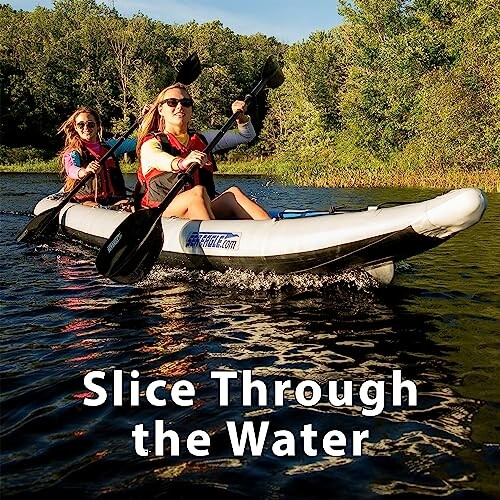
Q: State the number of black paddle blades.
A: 4